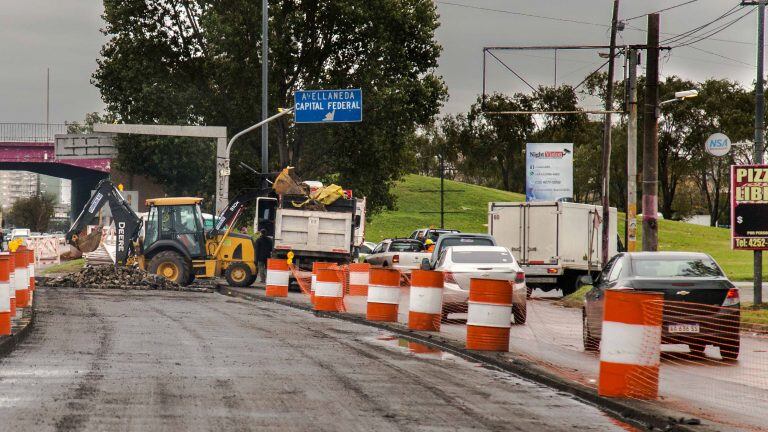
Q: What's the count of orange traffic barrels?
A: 12